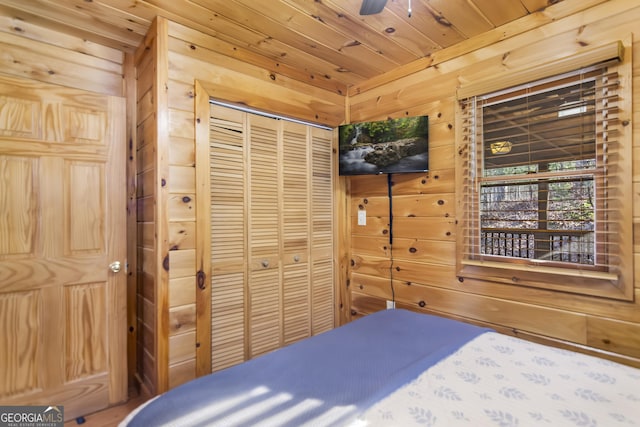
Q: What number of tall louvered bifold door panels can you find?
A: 4